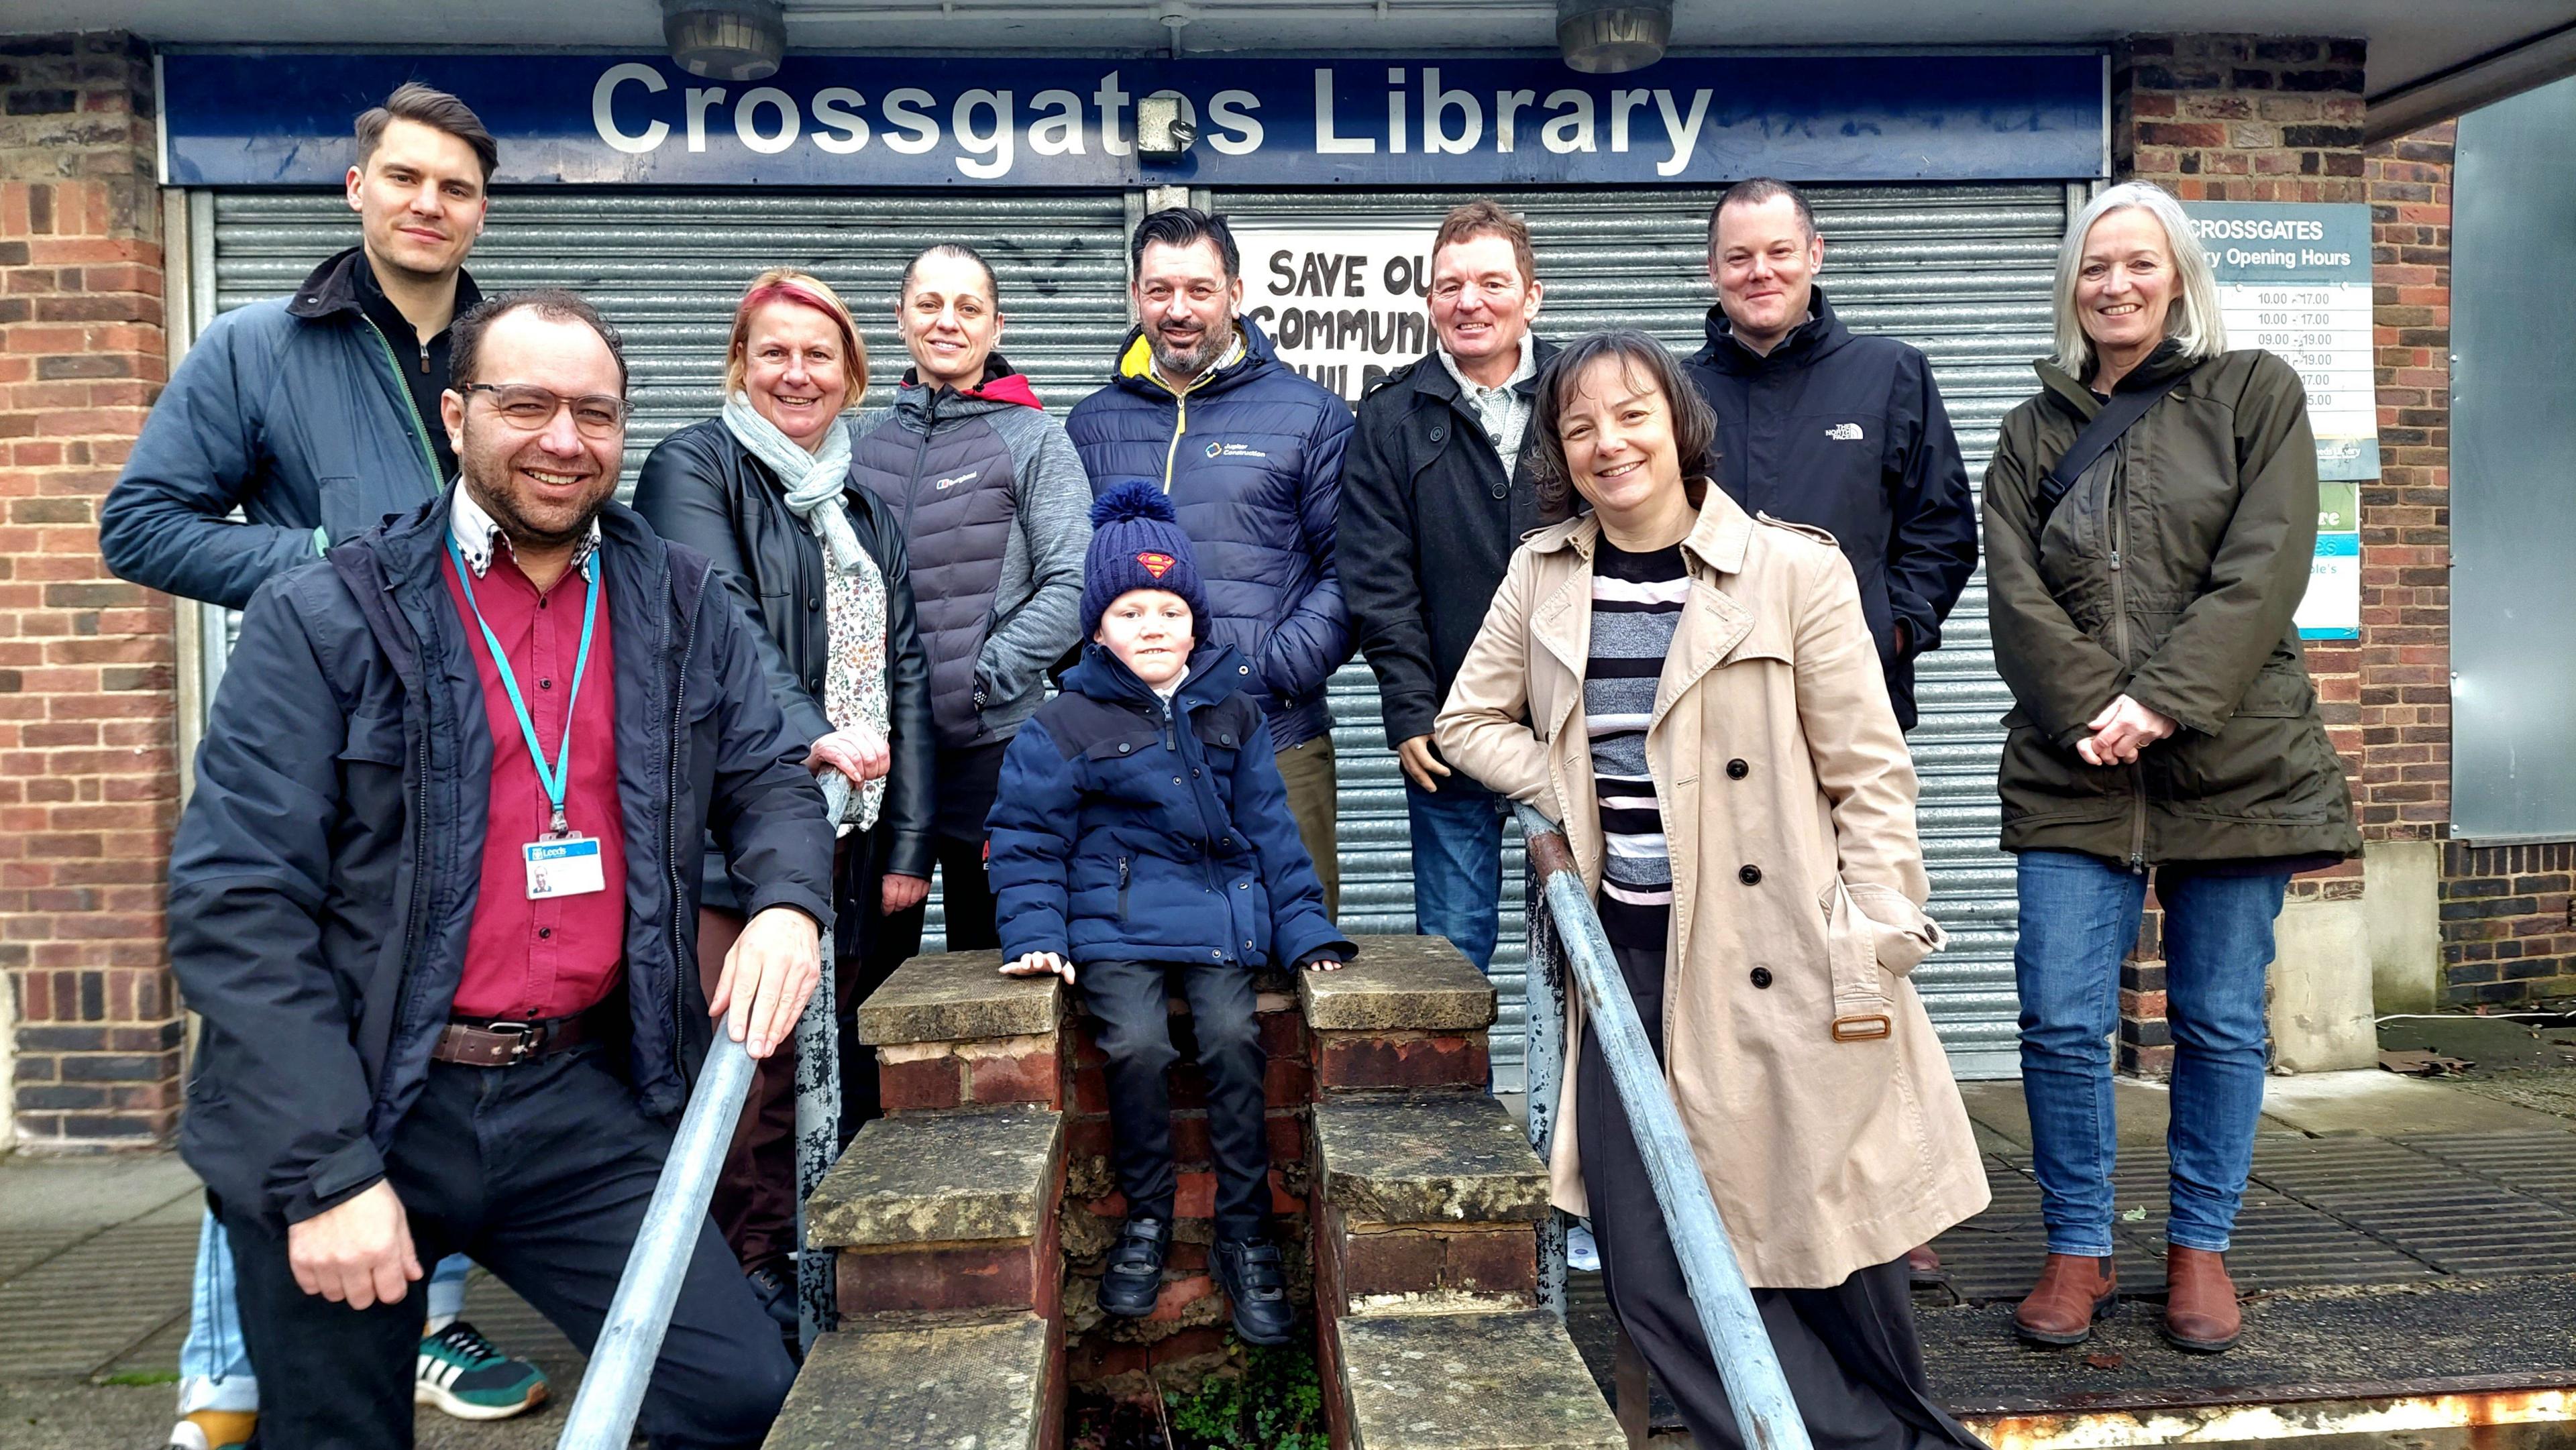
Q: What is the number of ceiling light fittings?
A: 2